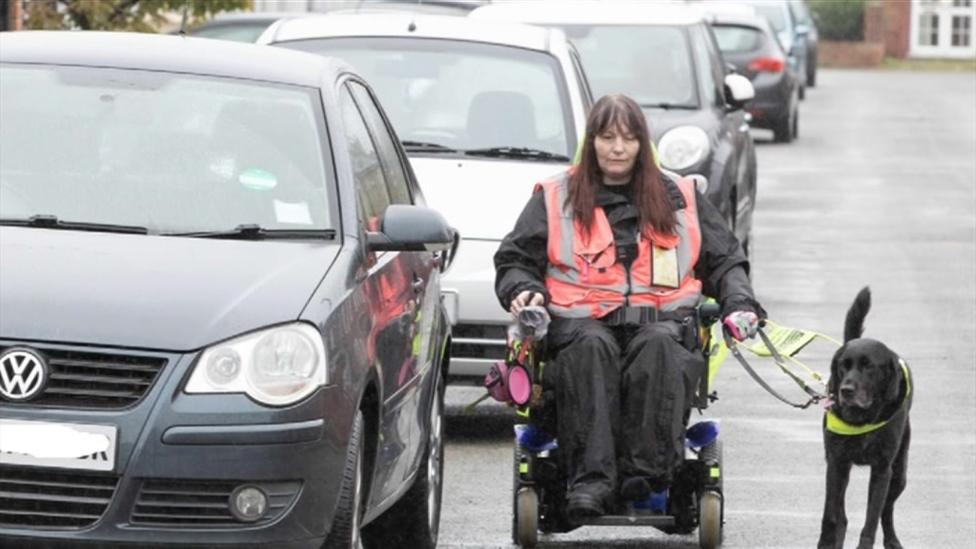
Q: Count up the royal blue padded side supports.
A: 2